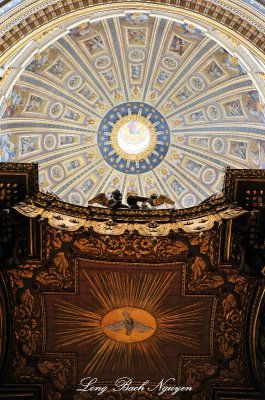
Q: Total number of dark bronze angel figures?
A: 2